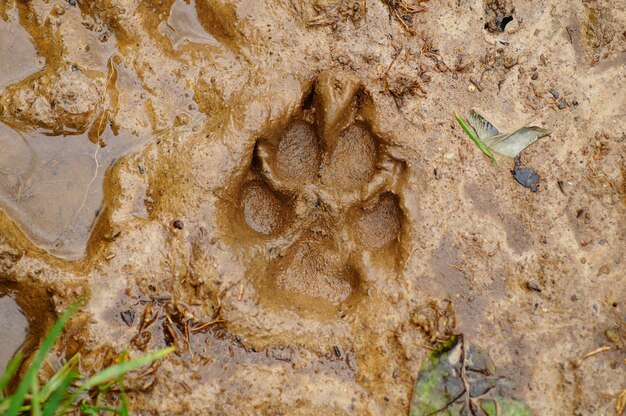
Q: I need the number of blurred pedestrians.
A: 0